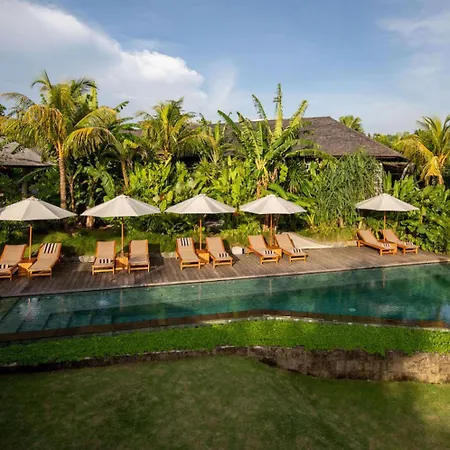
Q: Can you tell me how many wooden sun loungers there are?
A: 10